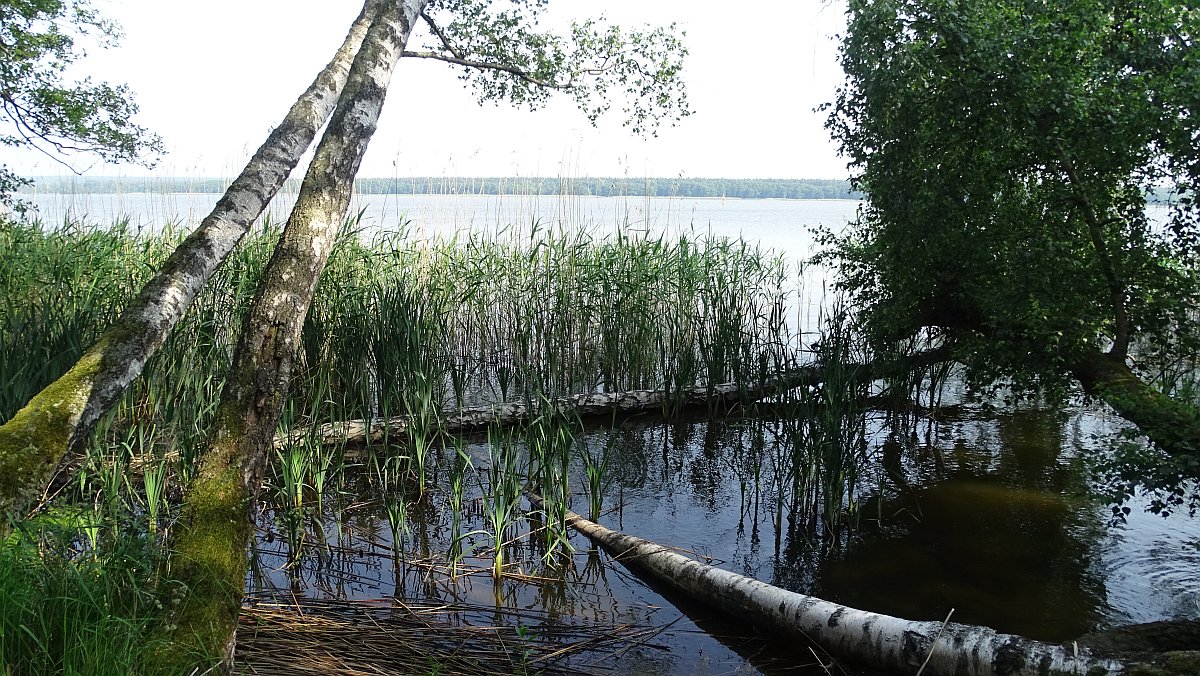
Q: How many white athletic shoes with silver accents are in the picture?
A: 0